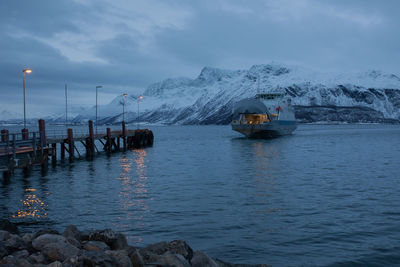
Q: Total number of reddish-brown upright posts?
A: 7